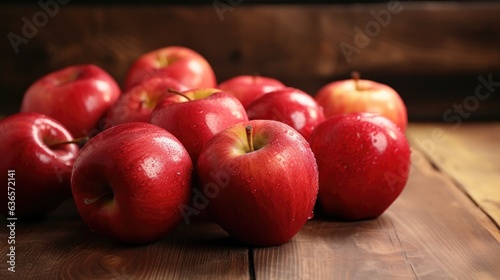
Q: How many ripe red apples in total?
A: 11